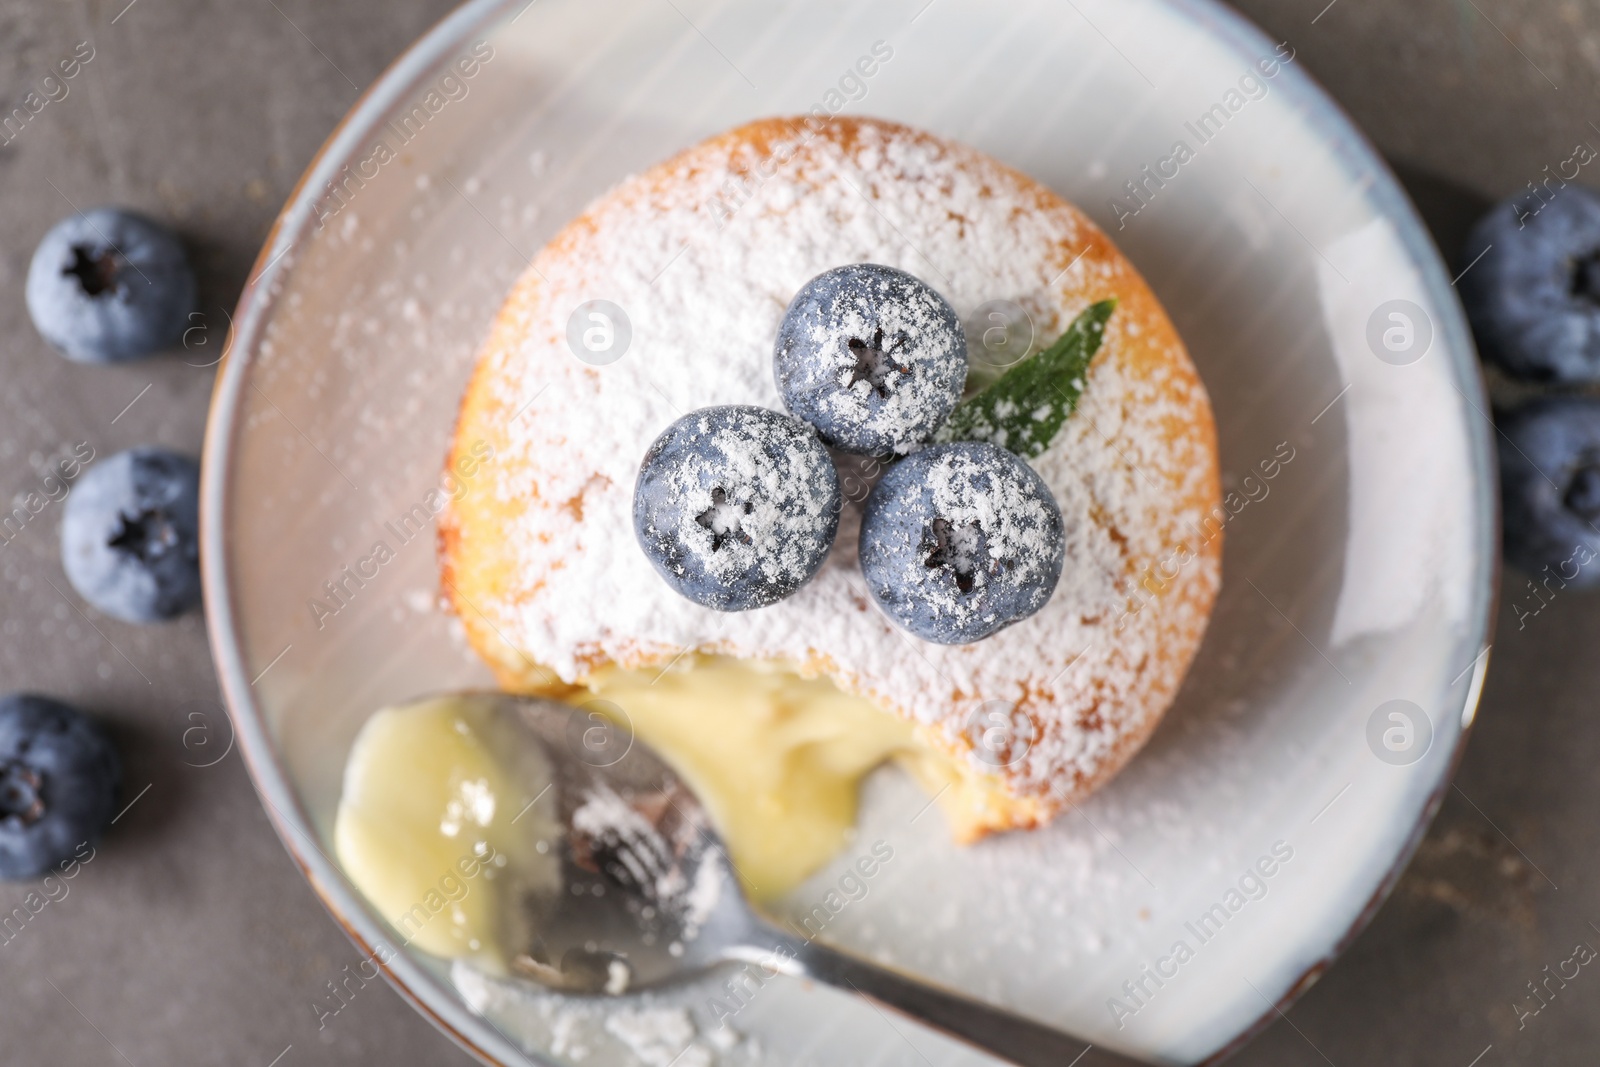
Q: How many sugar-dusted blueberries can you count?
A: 3